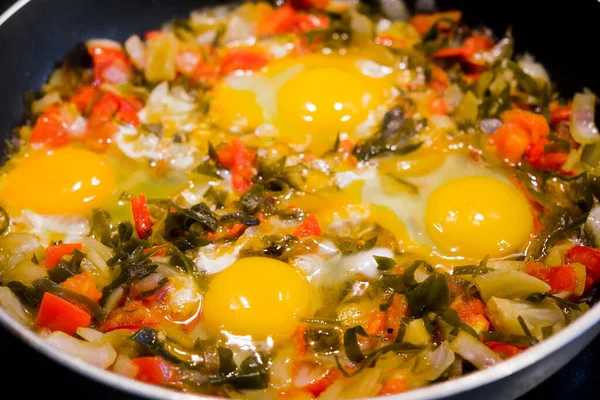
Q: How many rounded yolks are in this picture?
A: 4